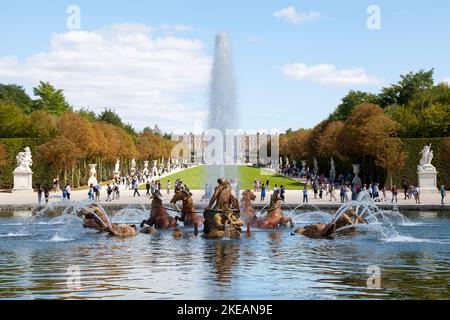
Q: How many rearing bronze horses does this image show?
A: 4